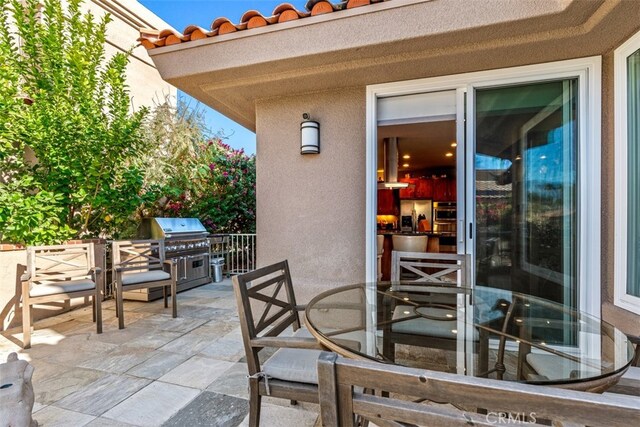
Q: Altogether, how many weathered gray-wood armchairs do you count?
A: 6